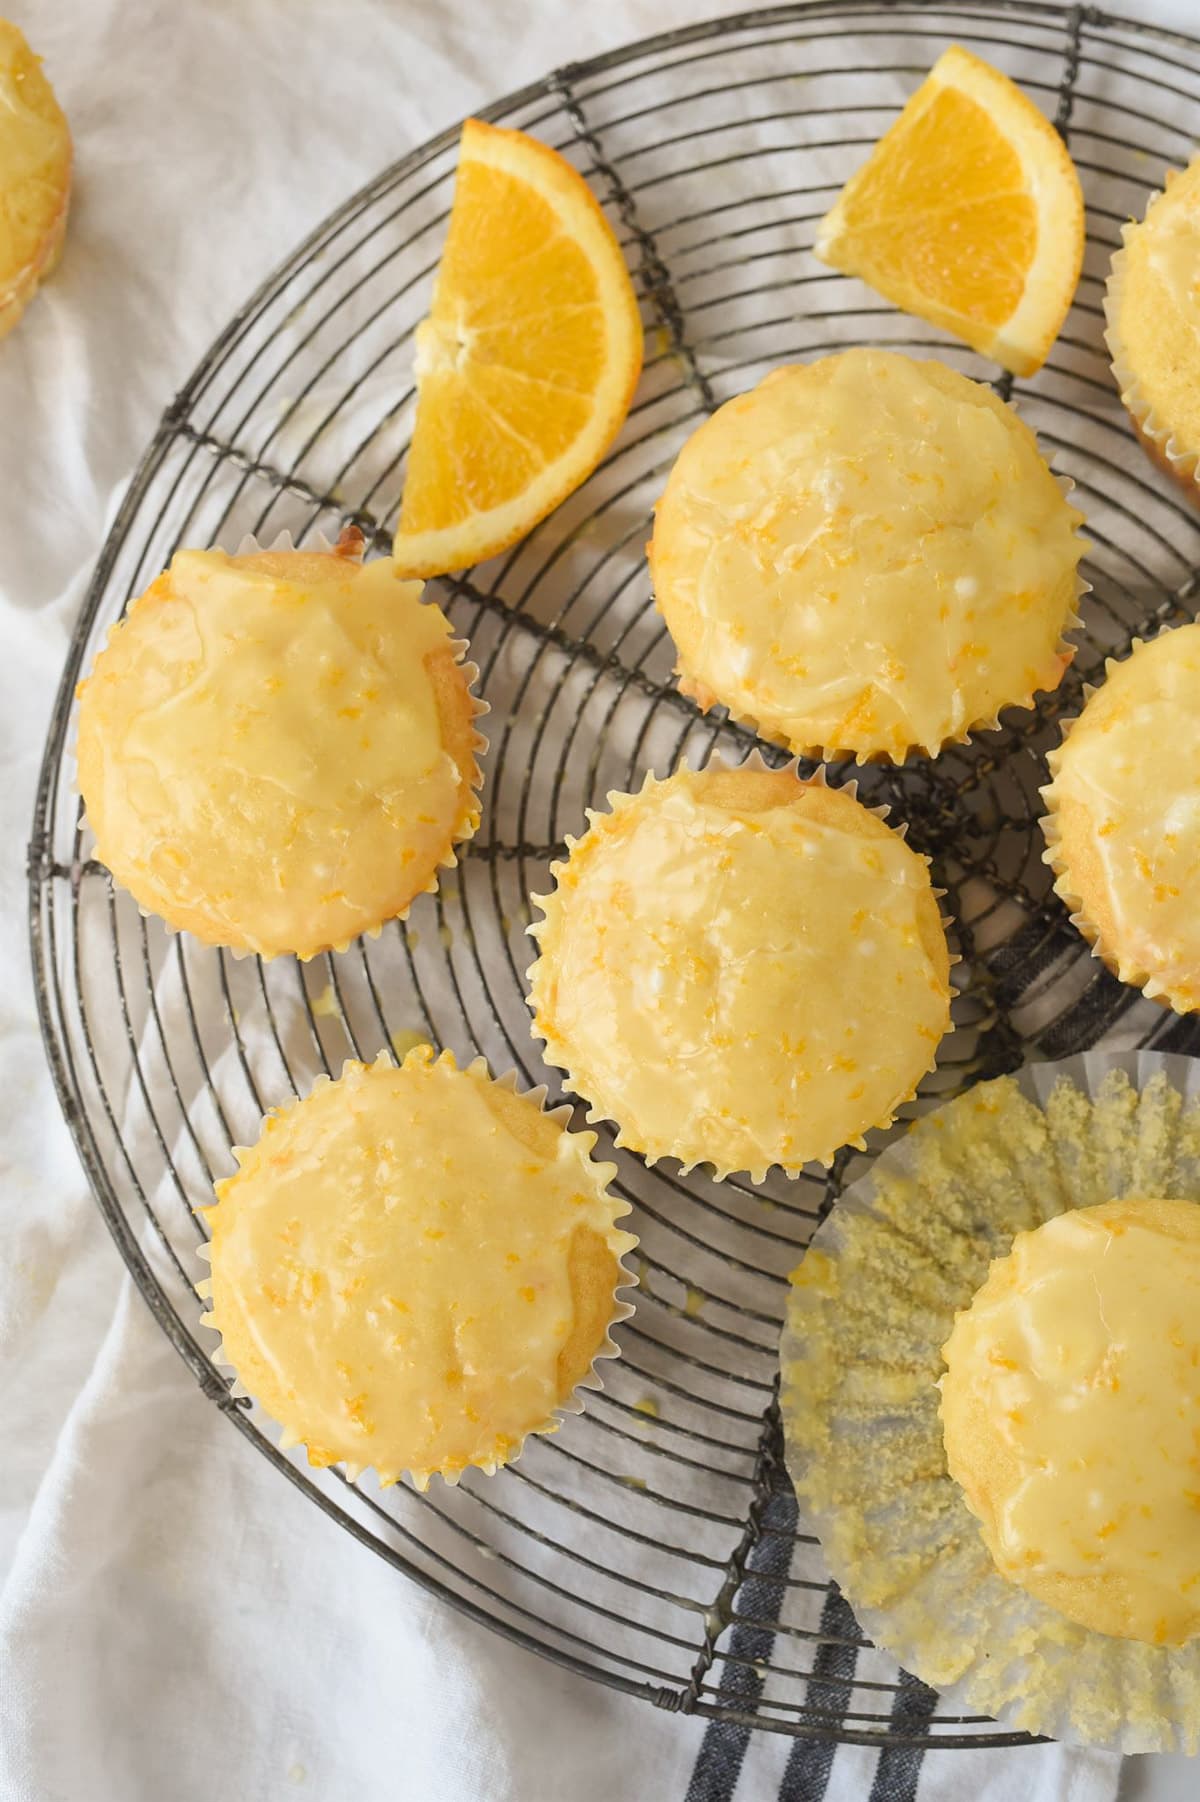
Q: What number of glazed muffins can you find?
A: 8